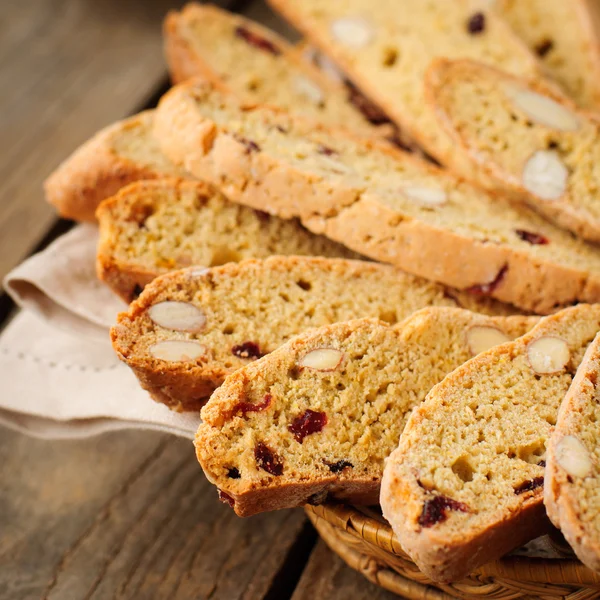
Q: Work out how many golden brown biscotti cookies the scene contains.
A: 11